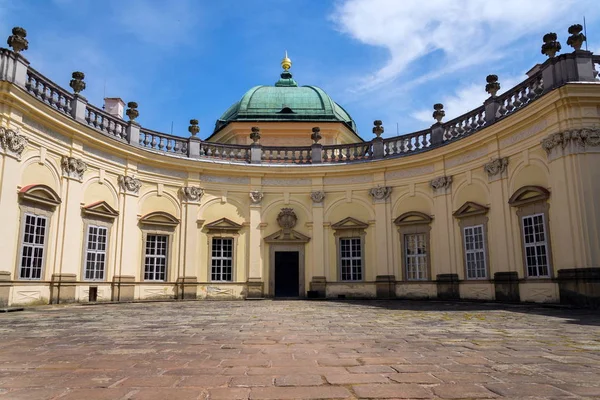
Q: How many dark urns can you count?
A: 11